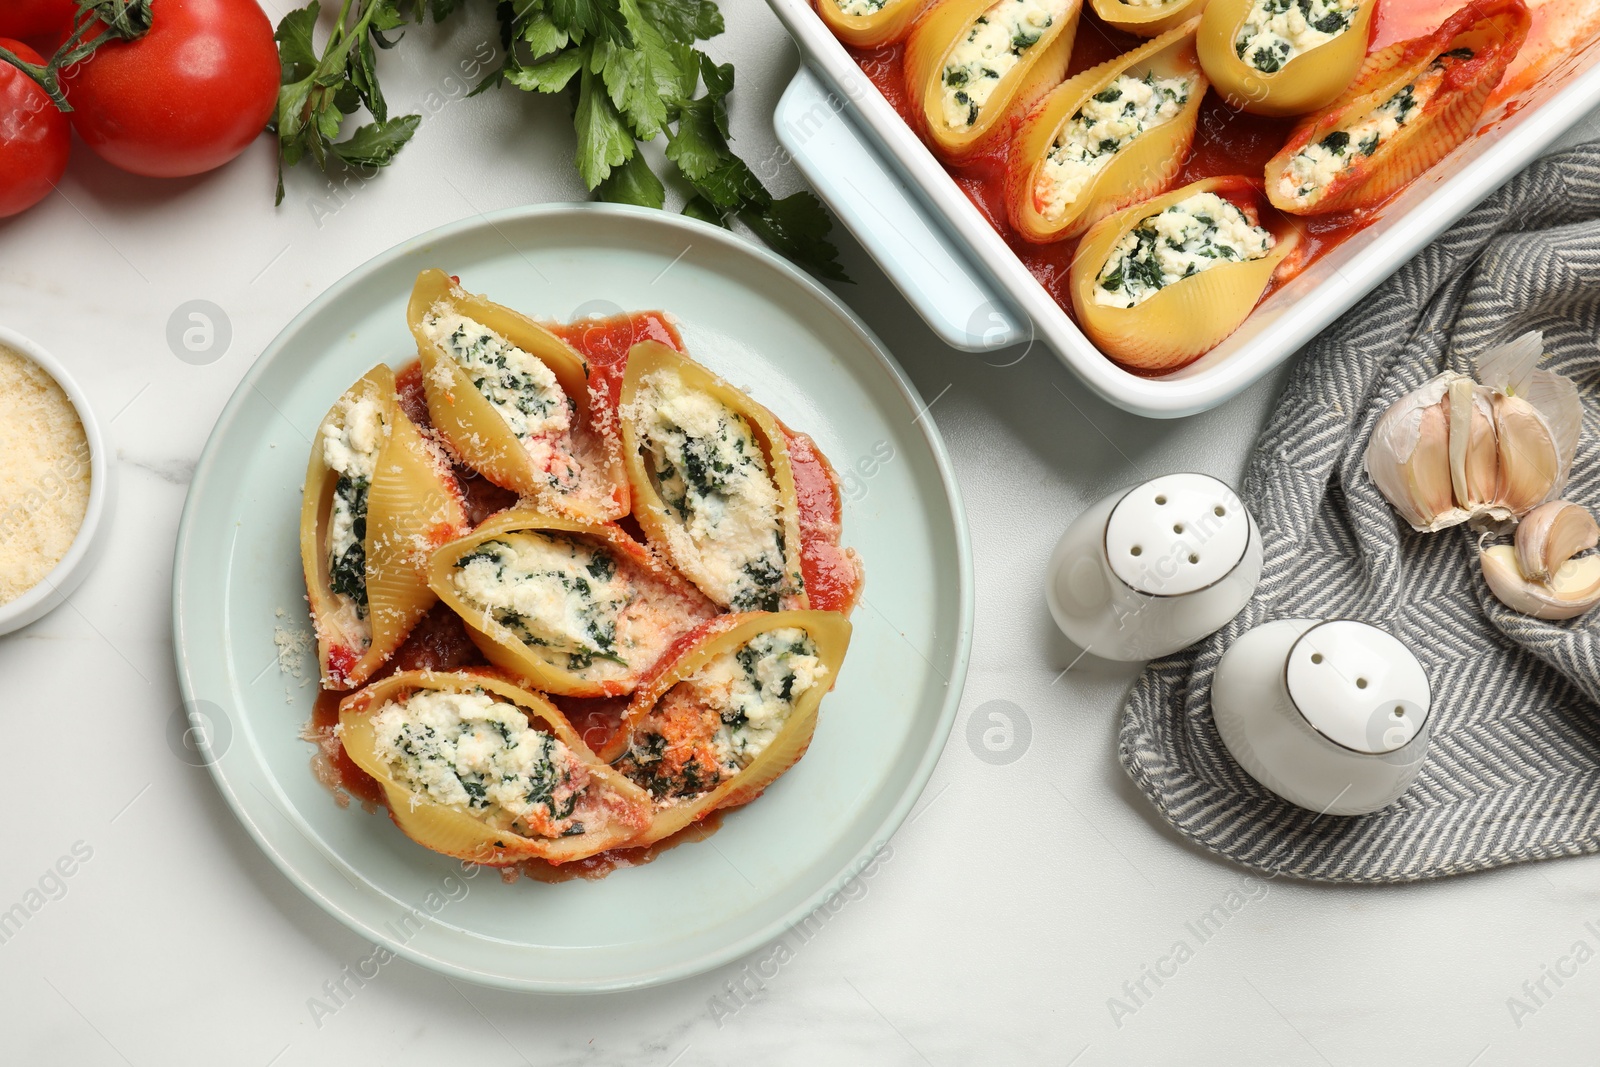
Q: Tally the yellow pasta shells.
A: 13